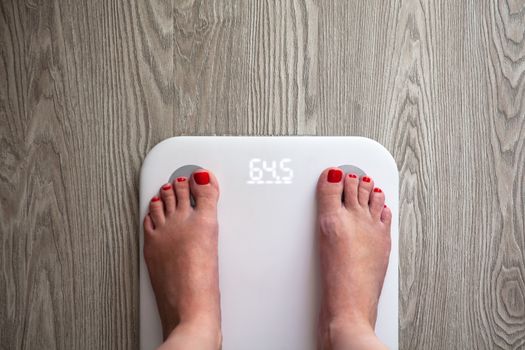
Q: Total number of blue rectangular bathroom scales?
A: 0